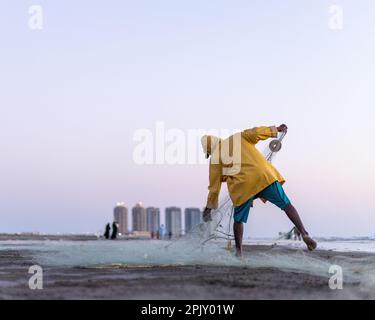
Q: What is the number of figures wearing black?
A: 2